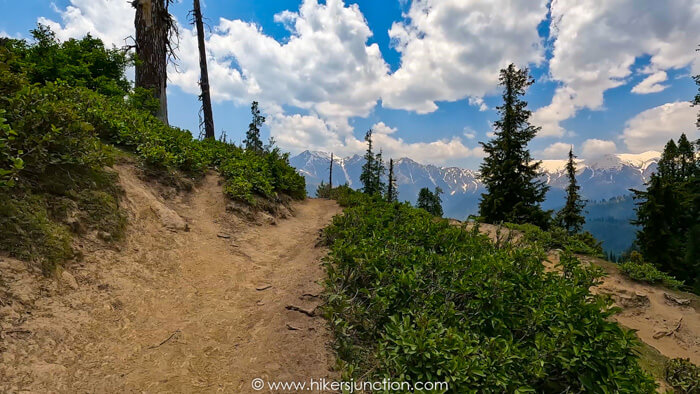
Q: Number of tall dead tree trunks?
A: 2